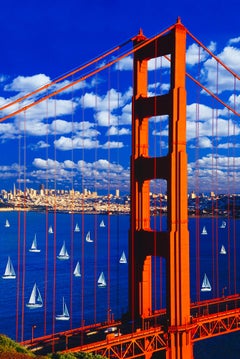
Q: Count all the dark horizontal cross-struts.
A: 4